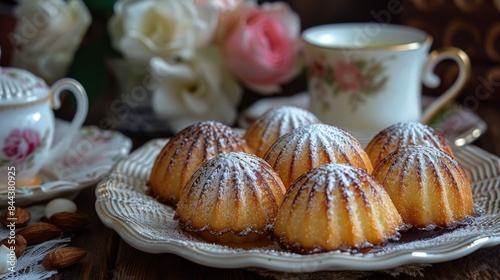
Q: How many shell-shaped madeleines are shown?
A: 7